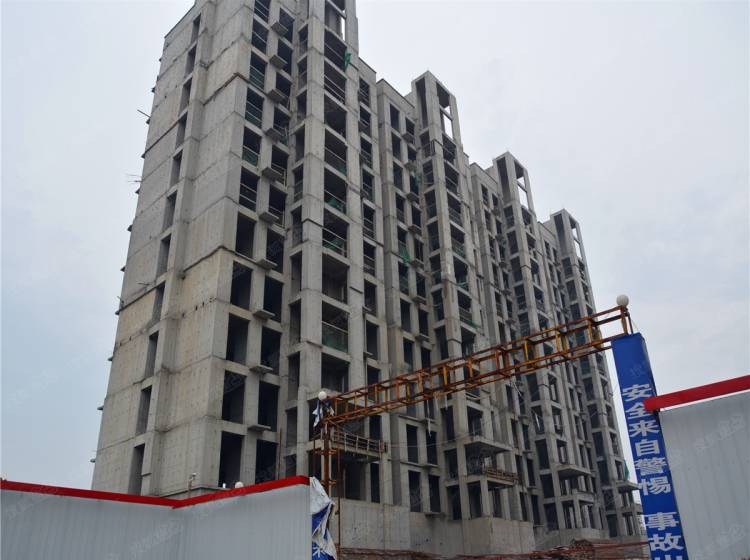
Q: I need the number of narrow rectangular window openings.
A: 11